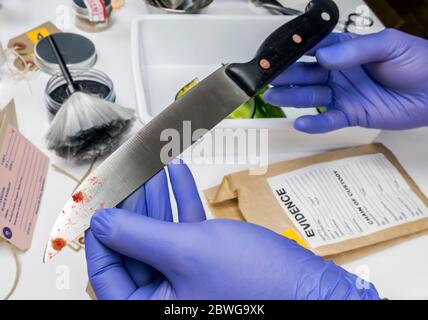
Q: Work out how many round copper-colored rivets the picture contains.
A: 2